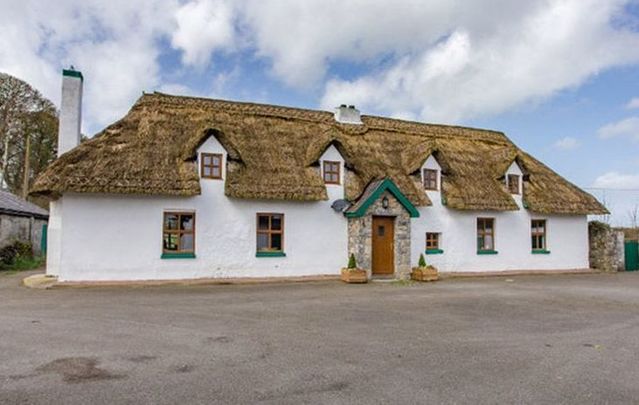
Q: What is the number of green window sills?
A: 5